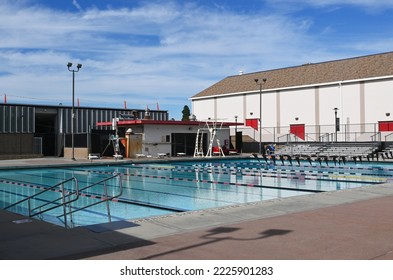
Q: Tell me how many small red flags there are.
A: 5